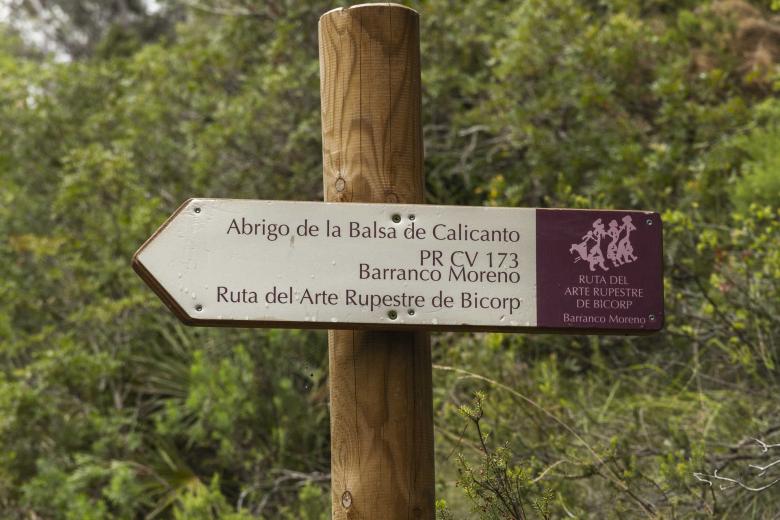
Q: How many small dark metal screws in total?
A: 8